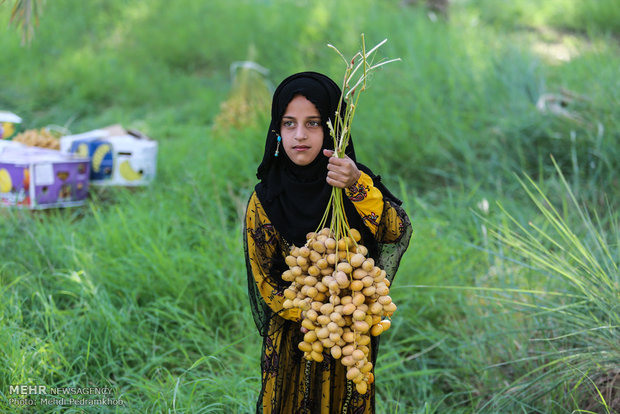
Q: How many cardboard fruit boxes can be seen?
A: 3